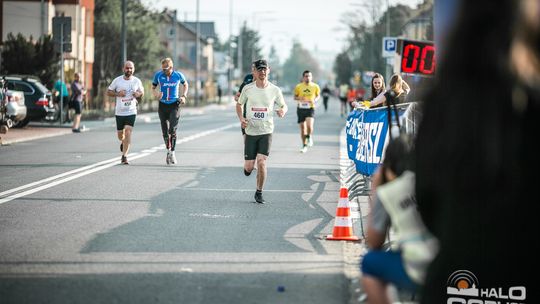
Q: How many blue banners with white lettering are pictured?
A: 1